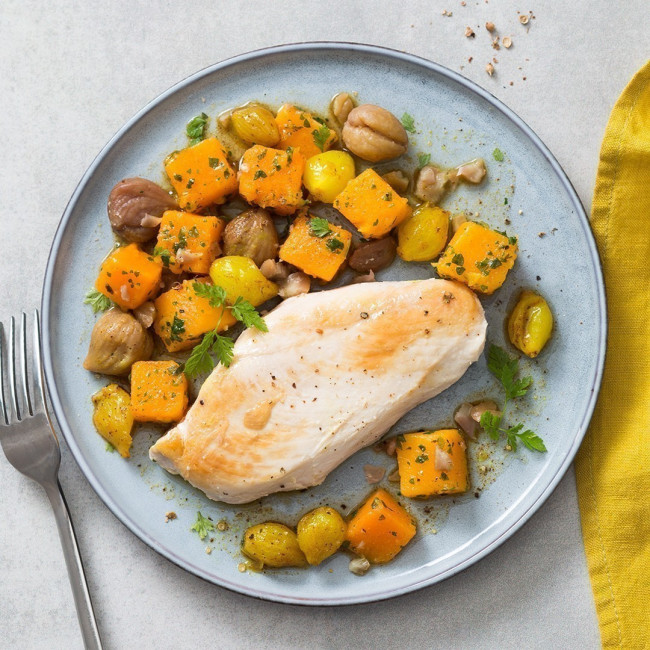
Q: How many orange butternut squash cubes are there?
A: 12